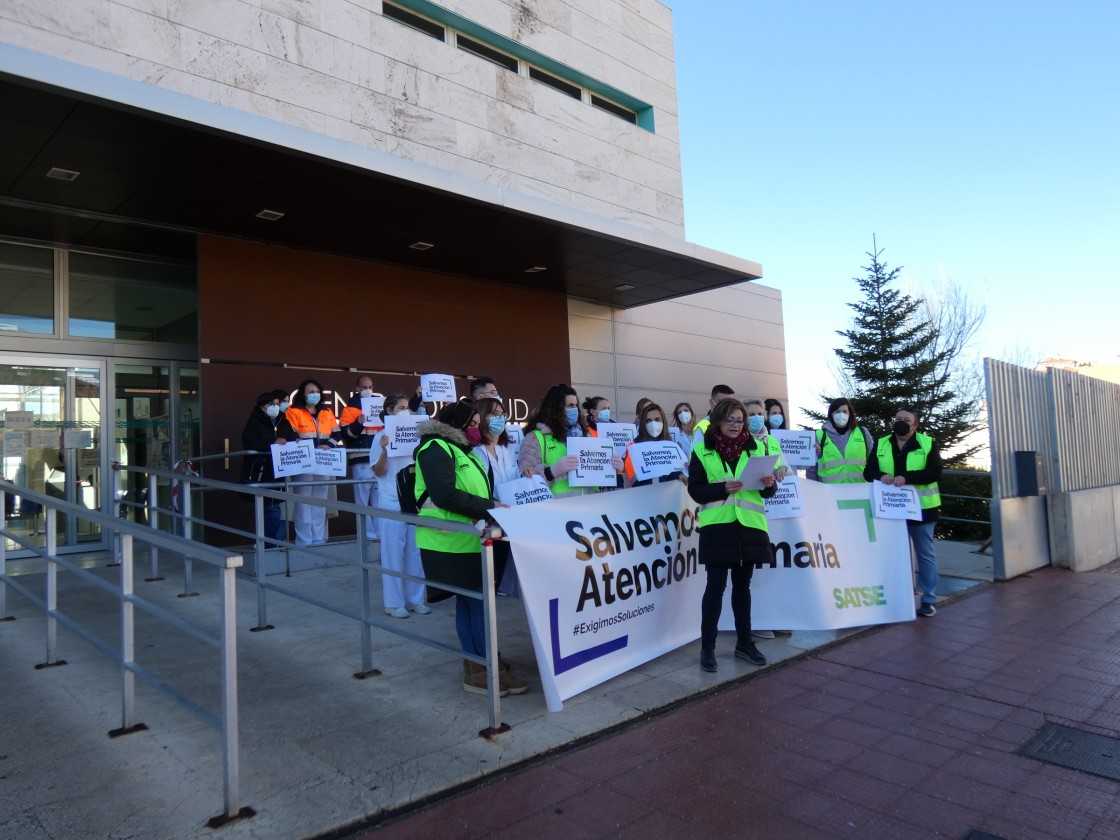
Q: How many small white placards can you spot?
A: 14